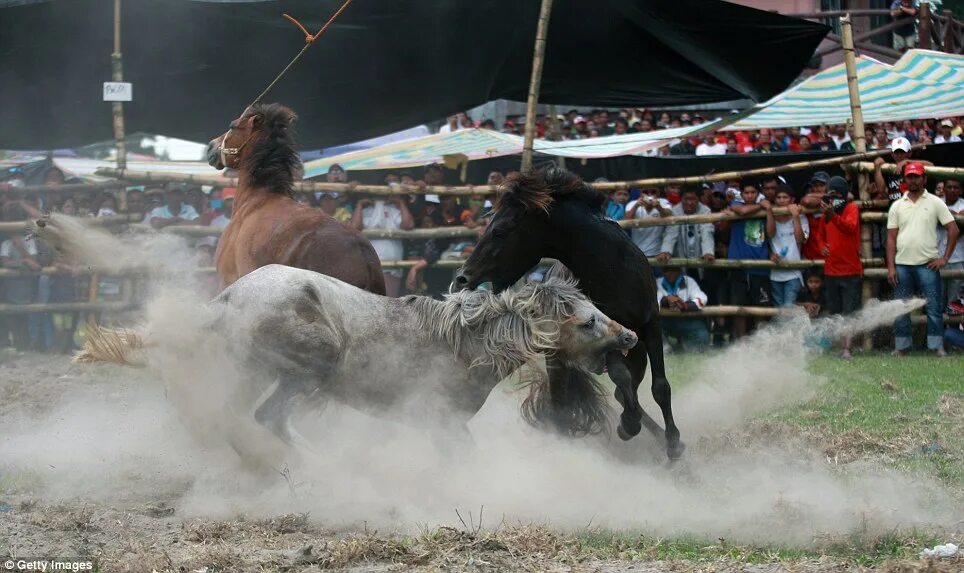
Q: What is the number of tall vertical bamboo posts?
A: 3